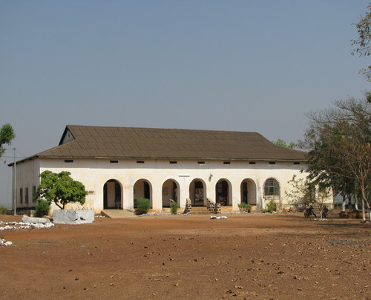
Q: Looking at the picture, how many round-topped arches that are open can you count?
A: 6